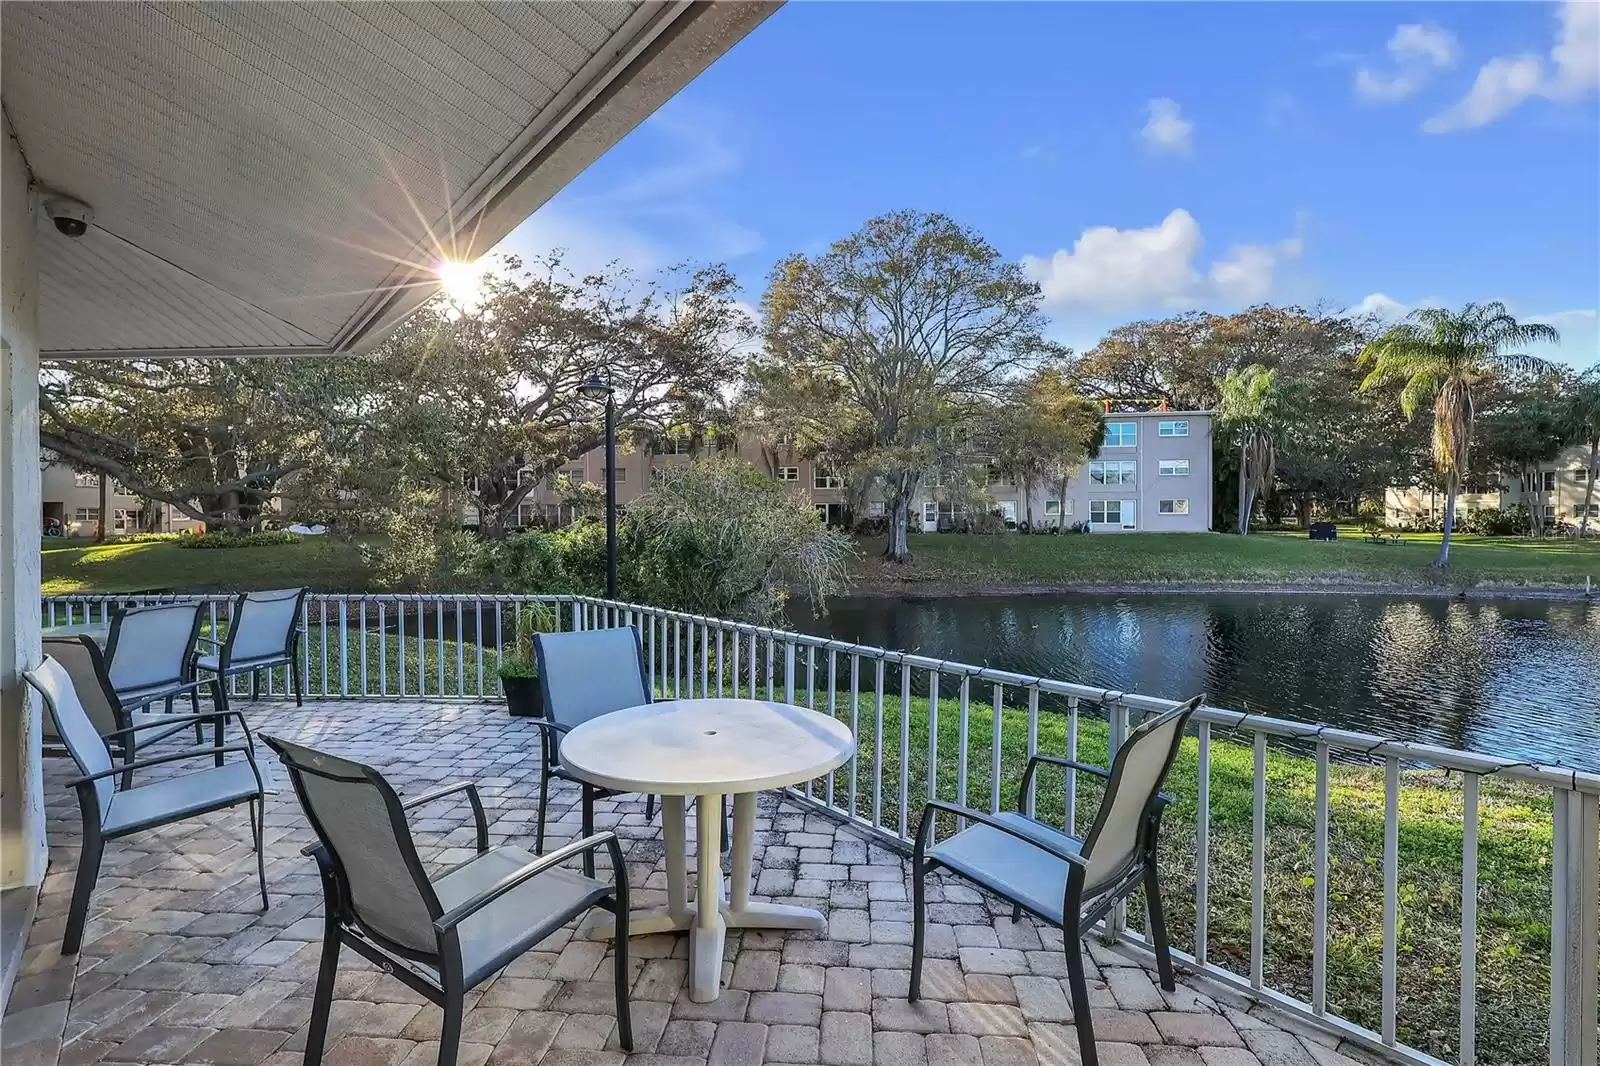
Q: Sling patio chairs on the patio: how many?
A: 7